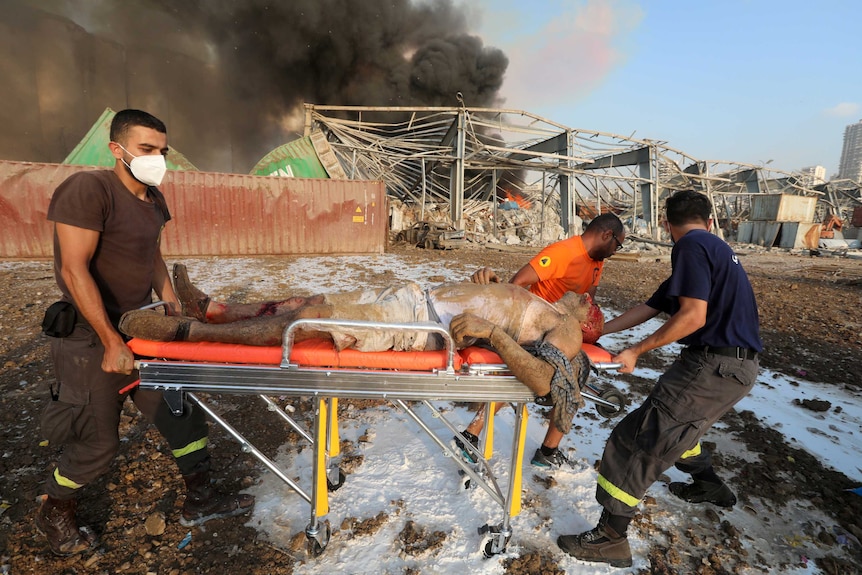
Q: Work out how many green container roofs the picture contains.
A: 2